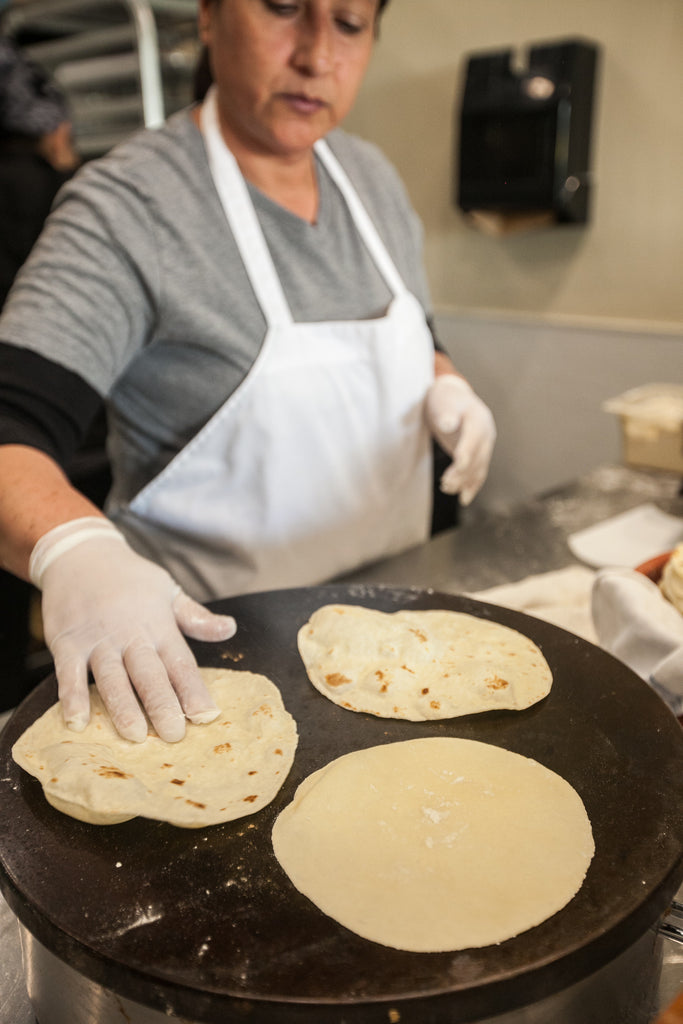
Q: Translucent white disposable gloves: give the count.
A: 2